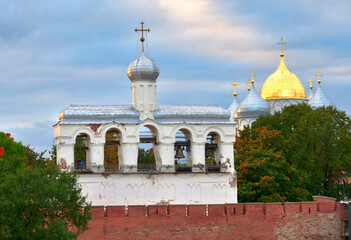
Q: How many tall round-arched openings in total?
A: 5